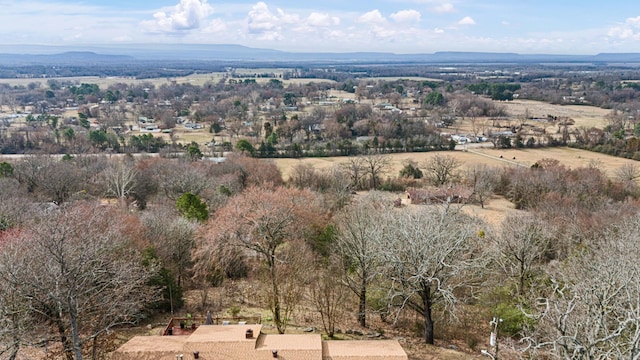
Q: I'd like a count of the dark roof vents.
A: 2